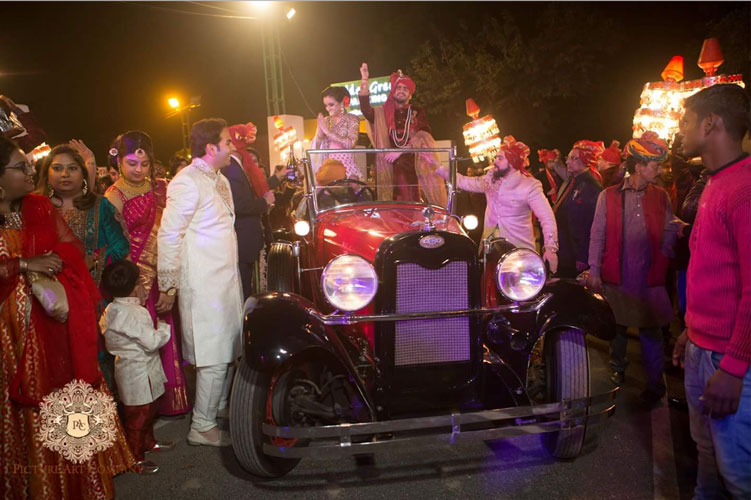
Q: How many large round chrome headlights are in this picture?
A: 2